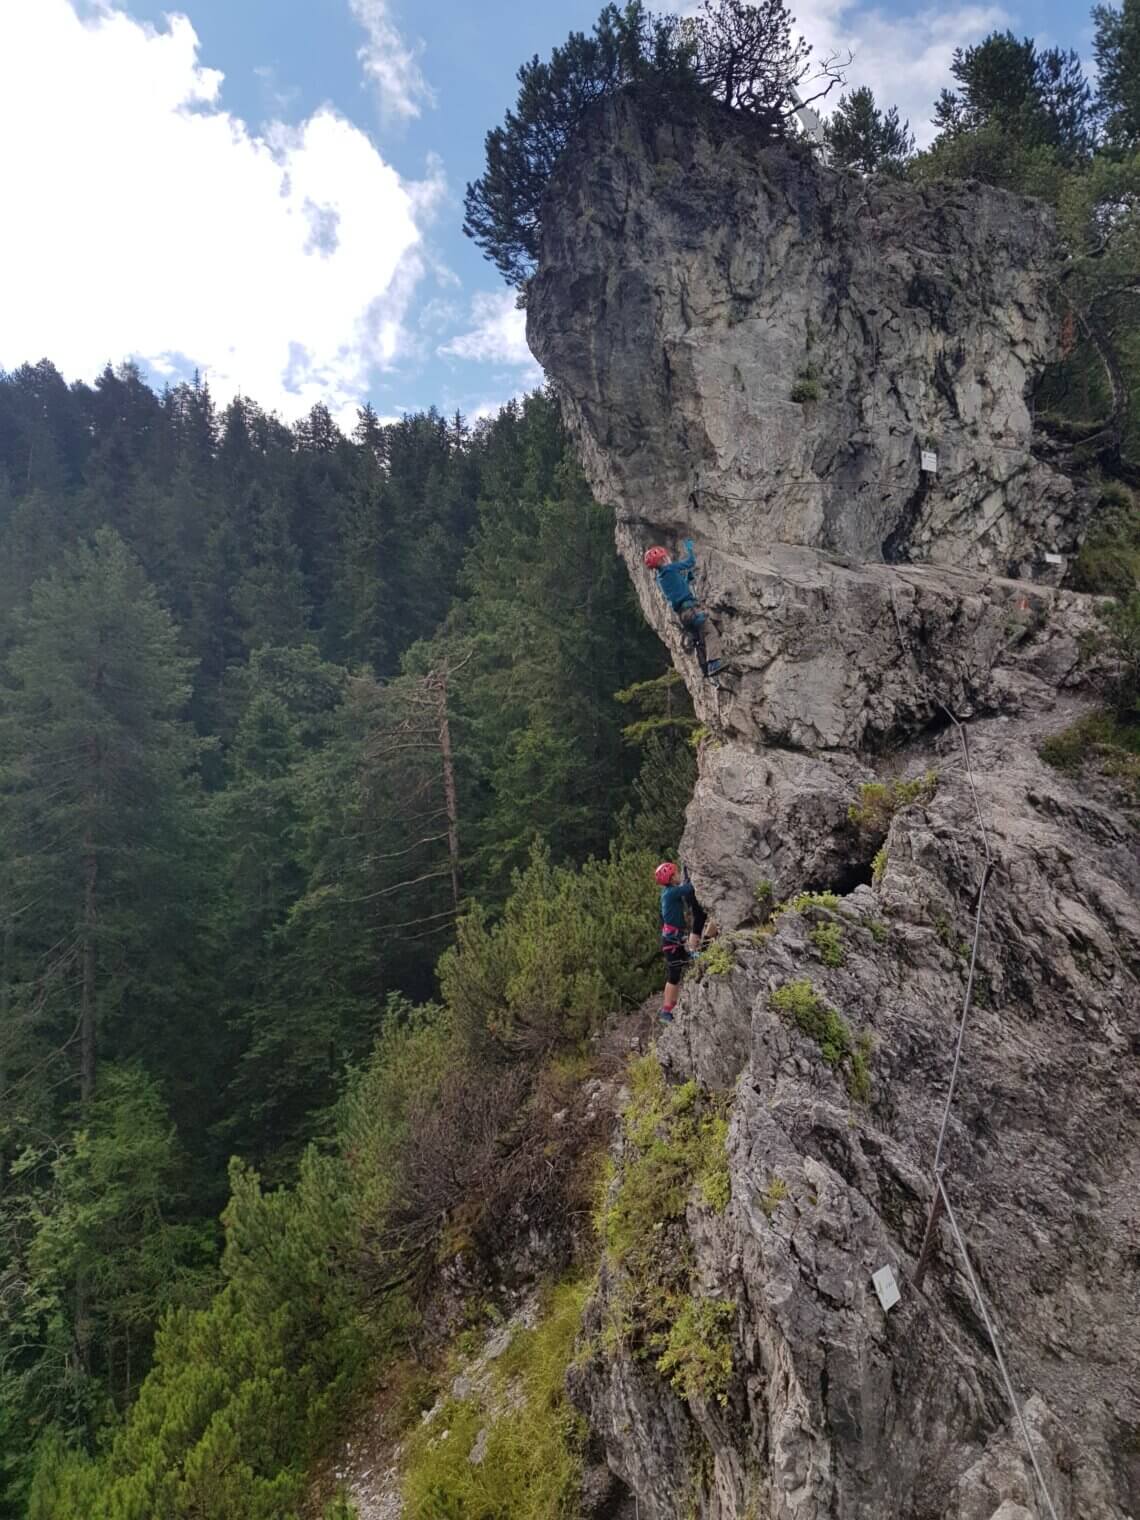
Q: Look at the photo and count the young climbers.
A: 2